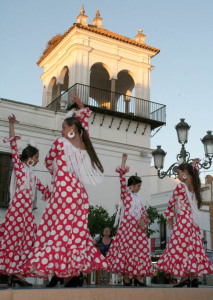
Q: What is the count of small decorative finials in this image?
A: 3